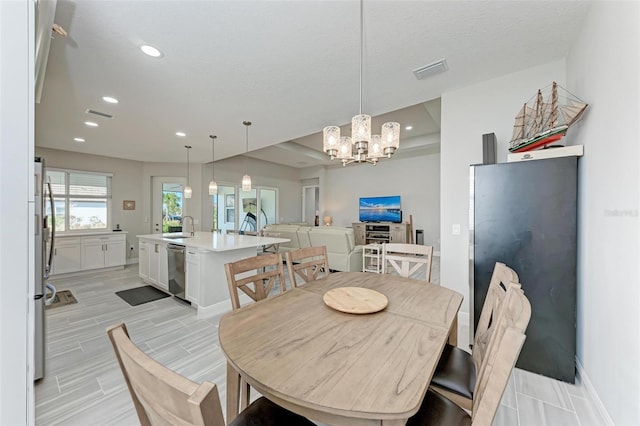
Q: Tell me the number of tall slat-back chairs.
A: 6